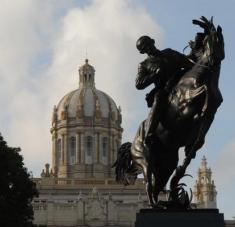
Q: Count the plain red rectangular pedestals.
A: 0